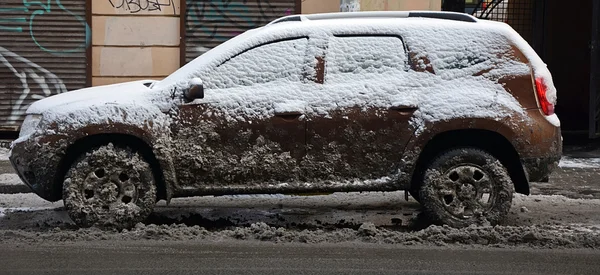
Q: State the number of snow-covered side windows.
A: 3